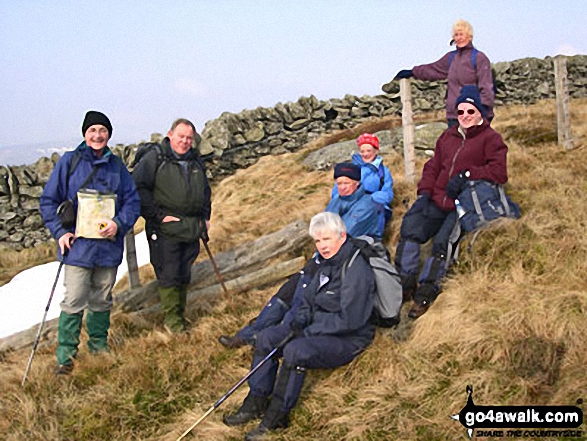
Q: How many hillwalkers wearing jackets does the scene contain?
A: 7